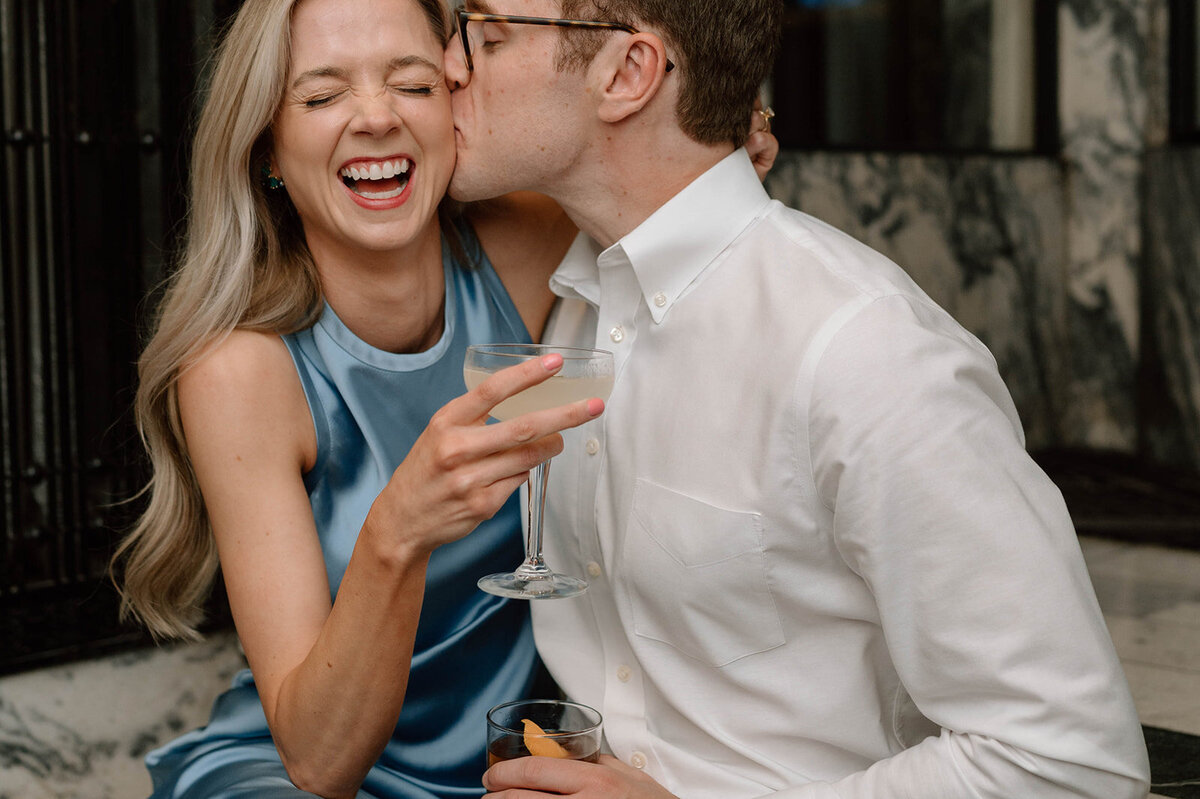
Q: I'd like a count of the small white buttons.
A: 6